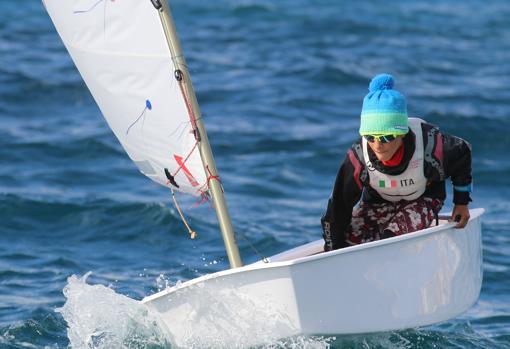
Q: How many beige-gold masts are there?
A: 1